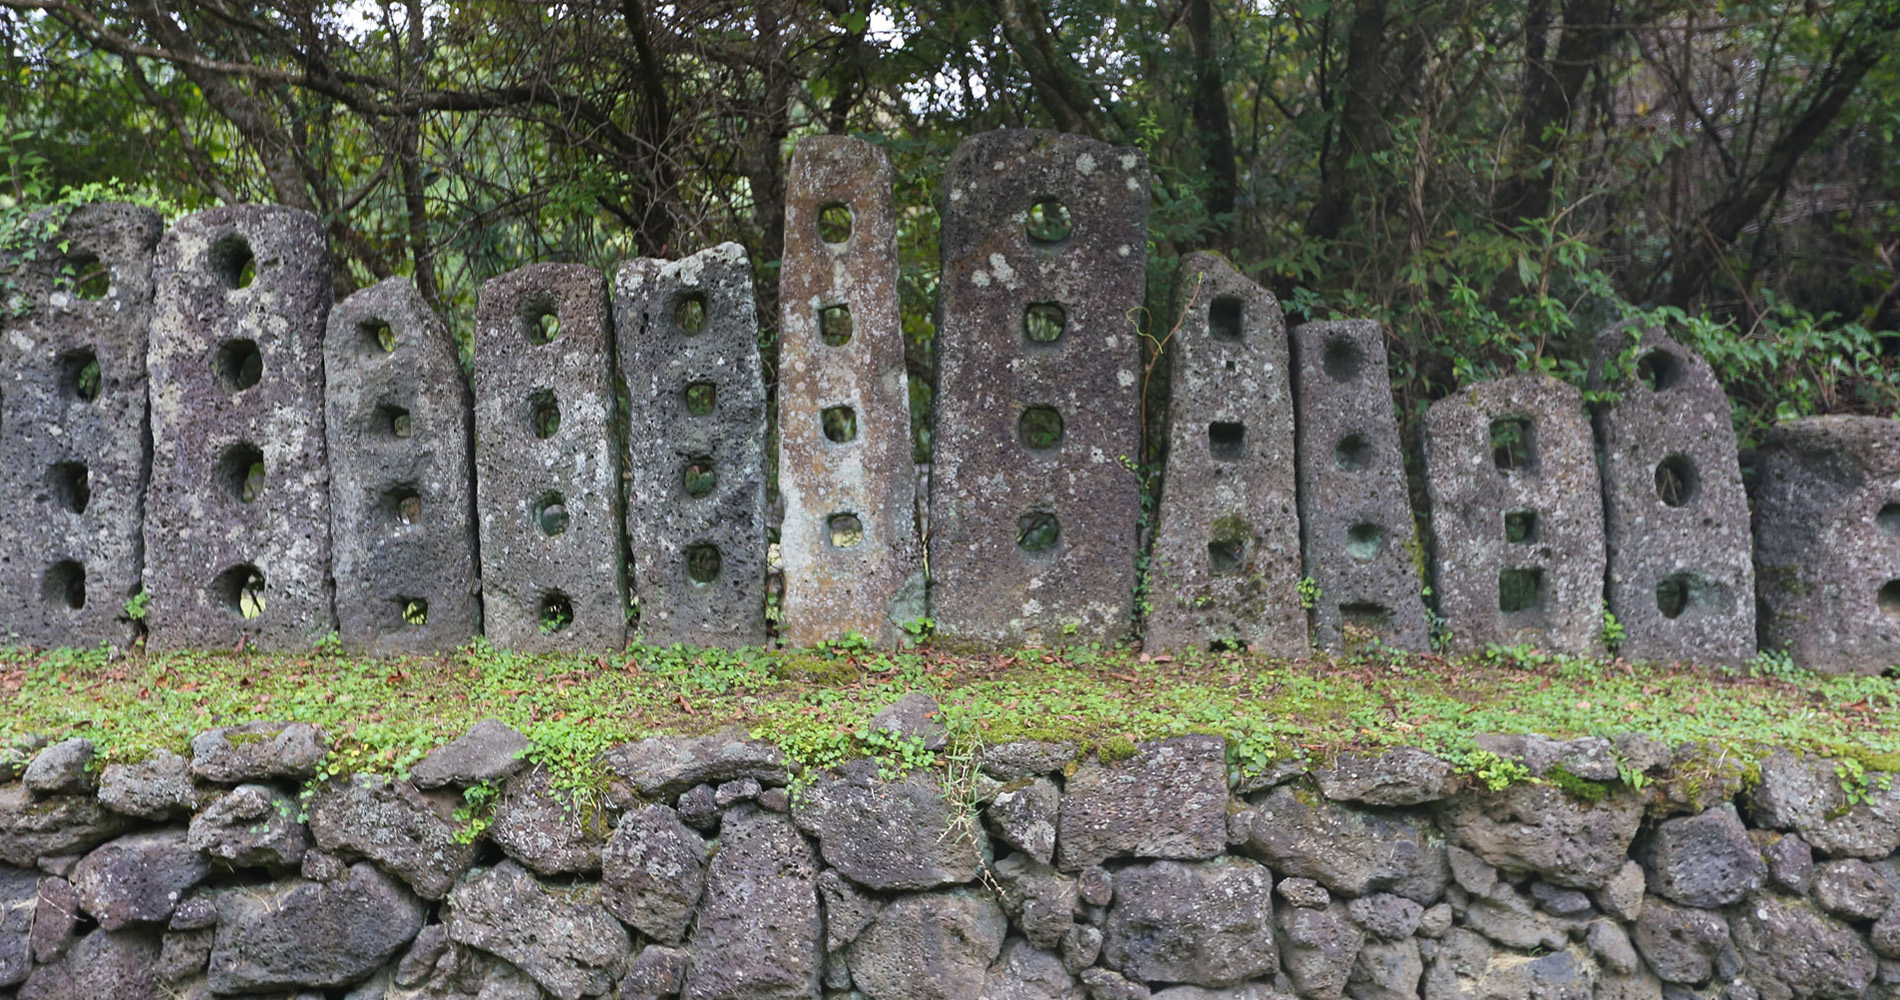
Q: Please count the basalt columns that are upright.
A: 12